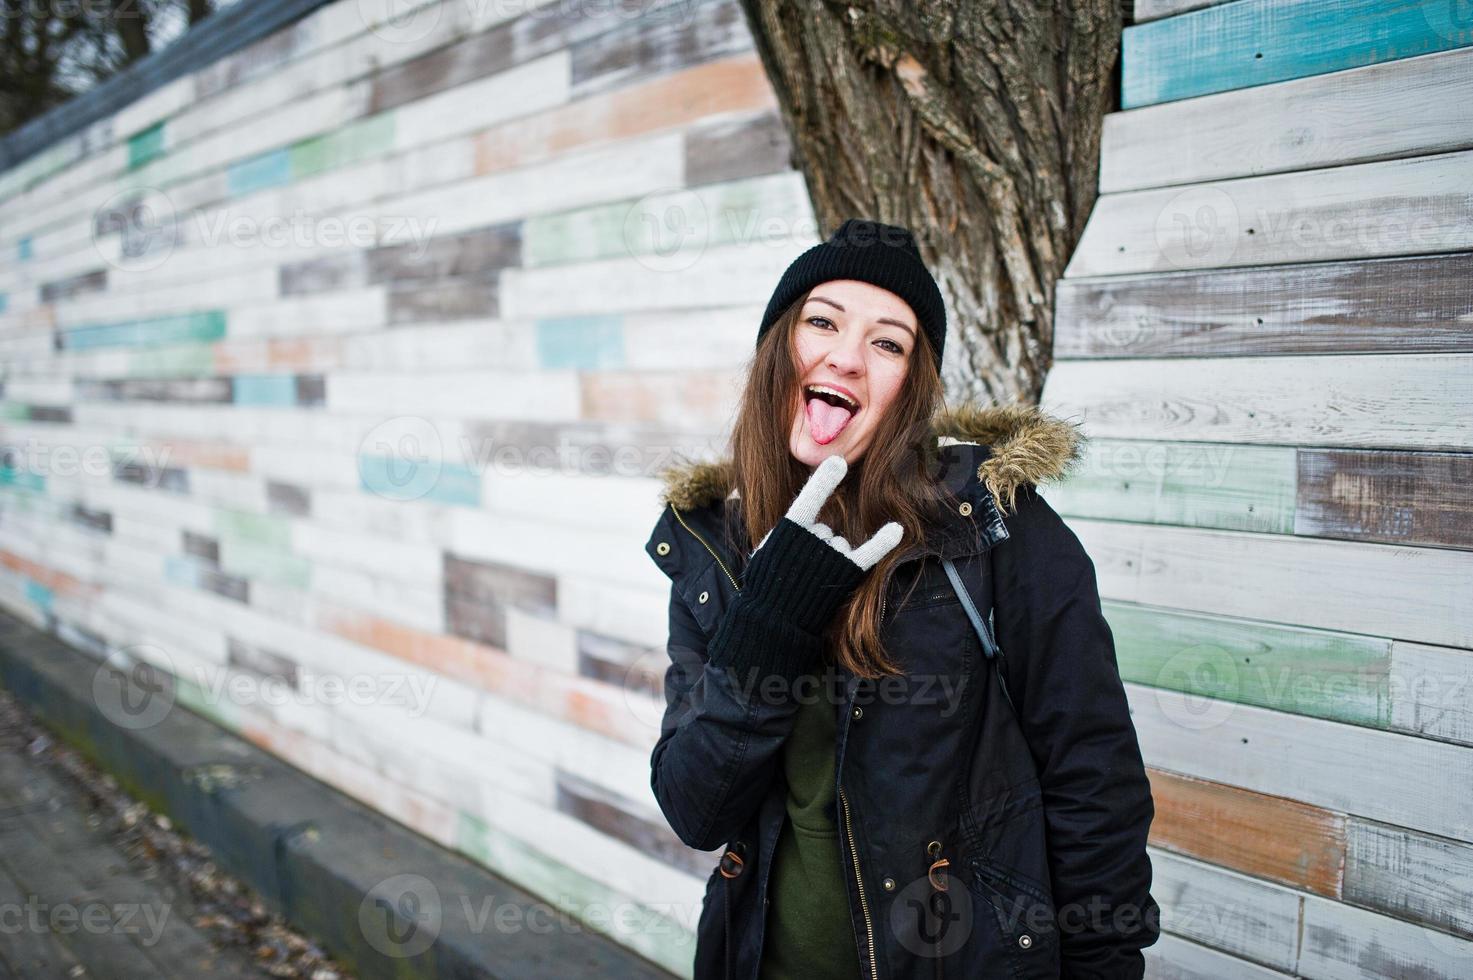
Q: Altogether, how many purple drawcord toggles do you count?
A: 0